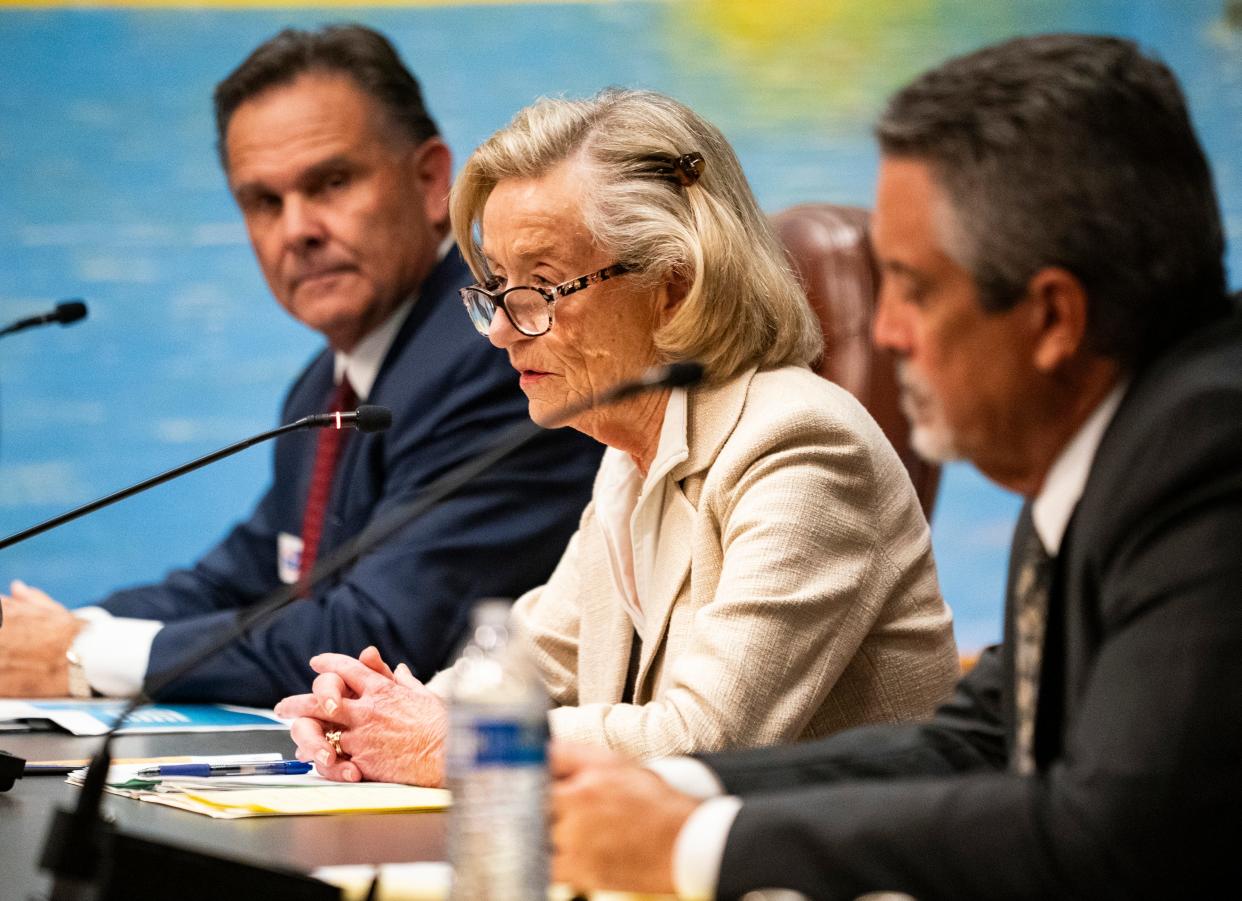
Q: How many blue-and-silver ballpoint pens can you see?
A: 1